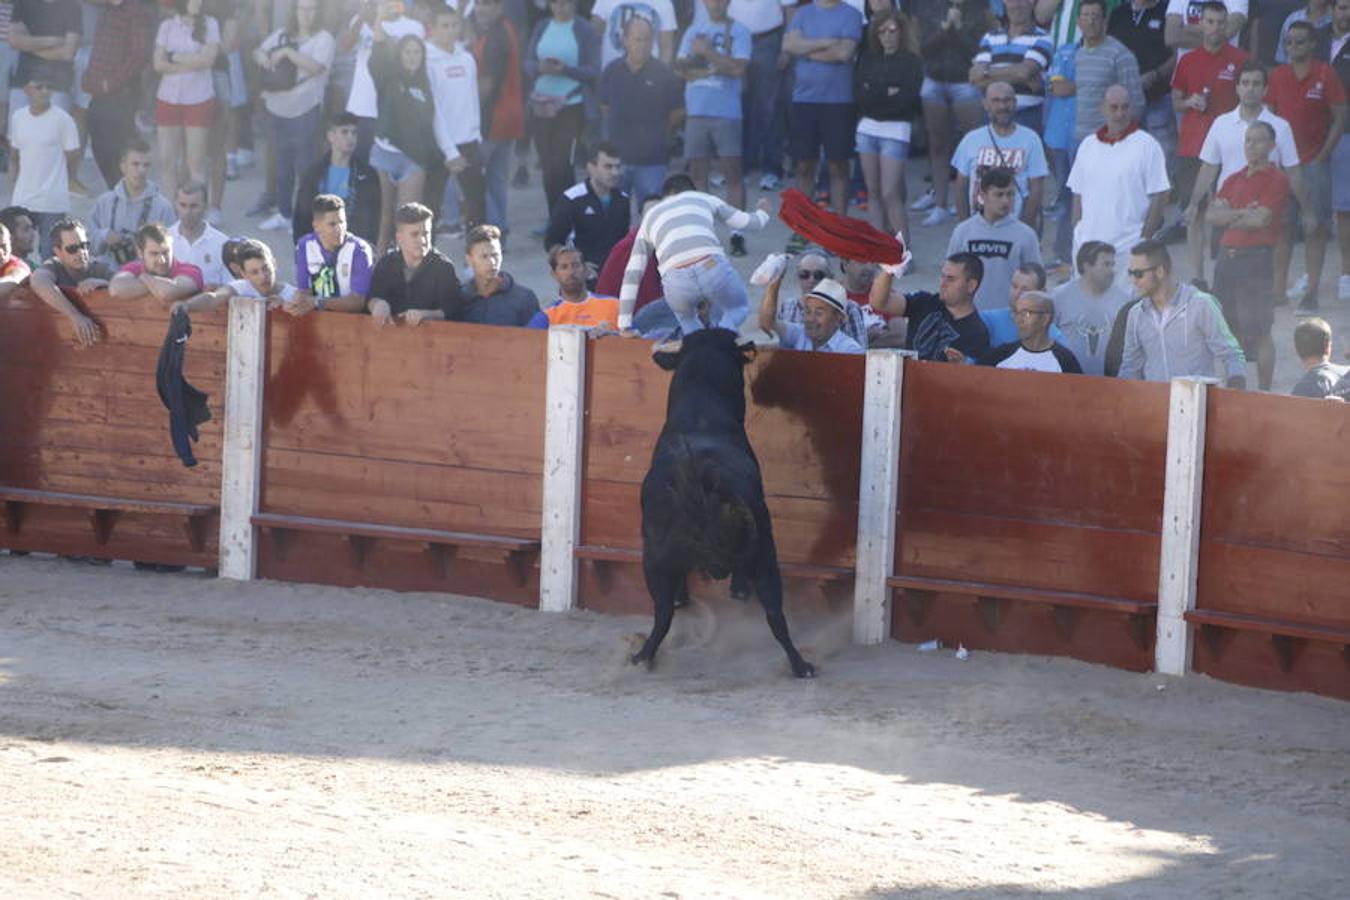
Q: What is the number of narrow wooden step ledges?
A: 5